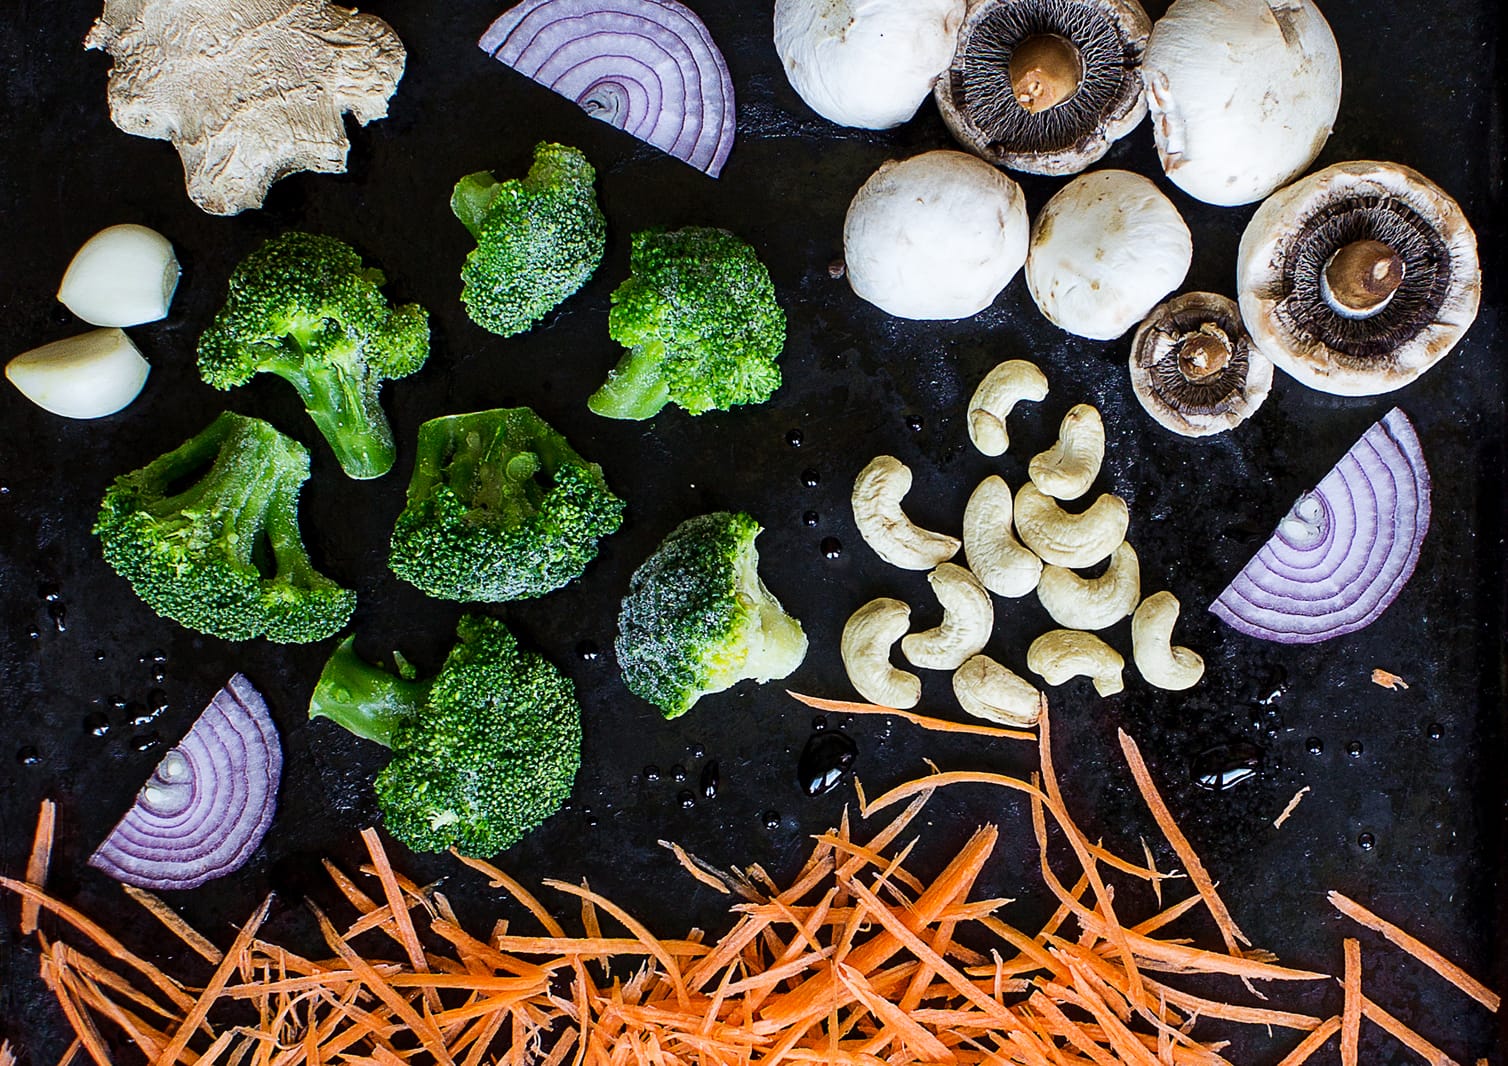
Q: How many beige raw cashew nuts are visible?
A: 11